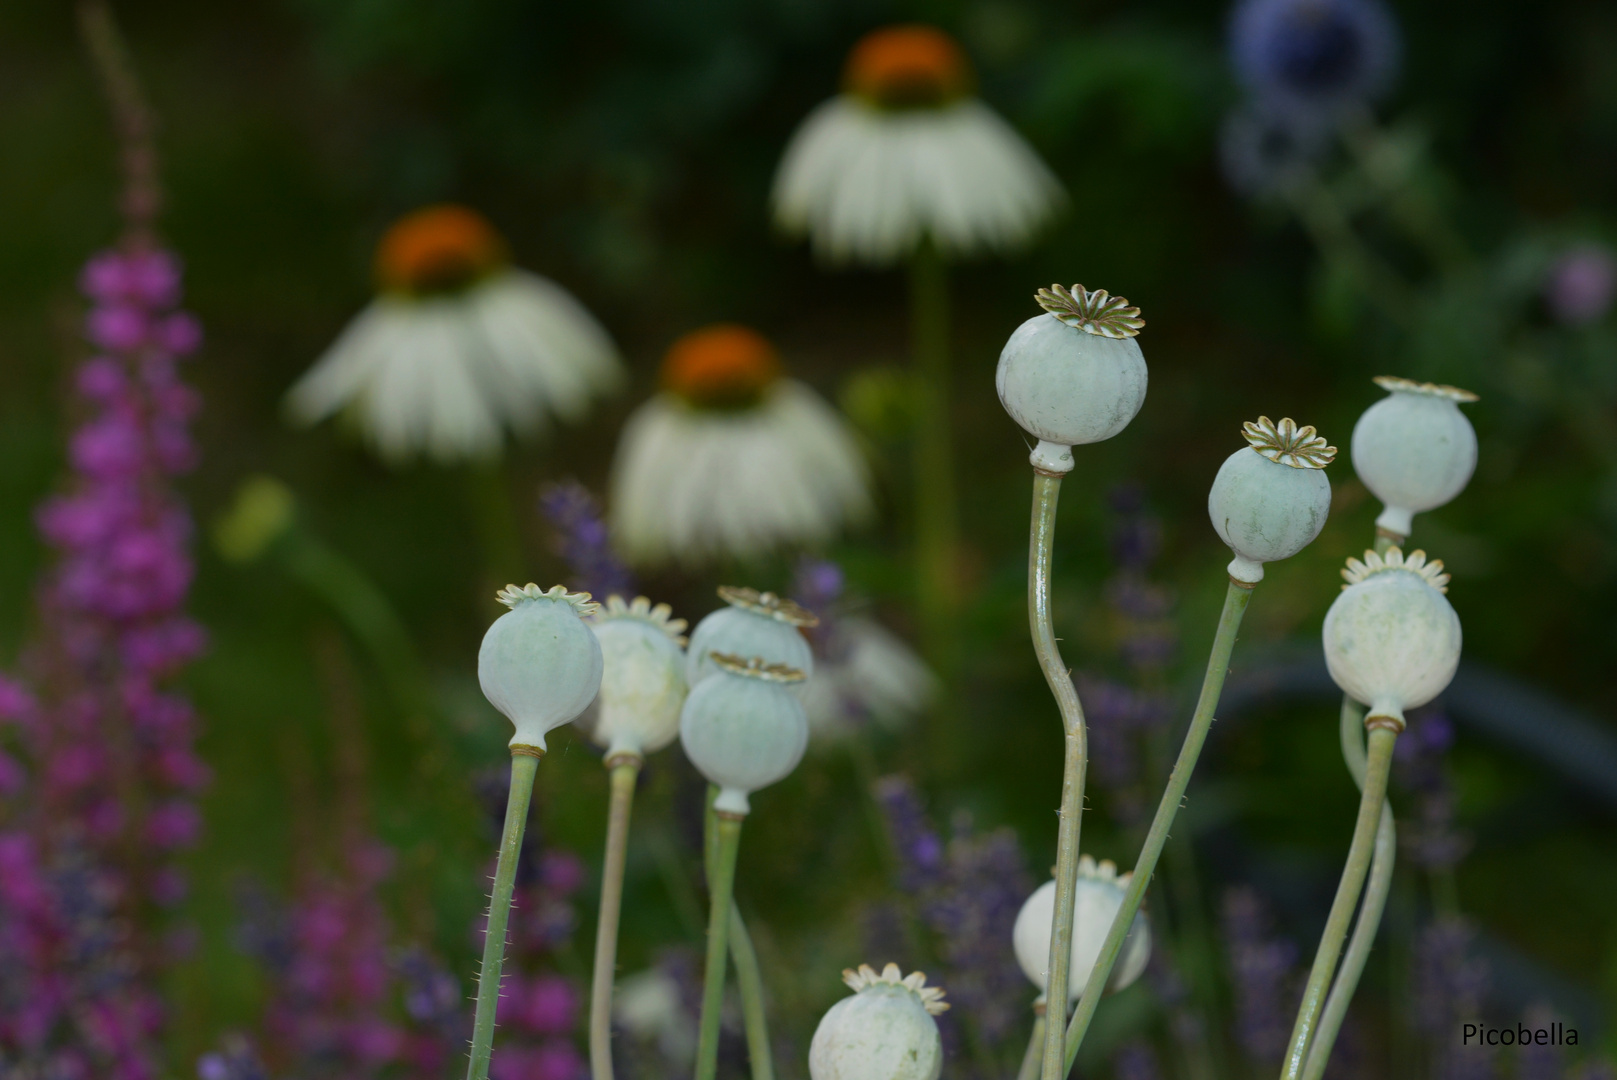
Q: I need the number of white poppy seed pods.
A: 10